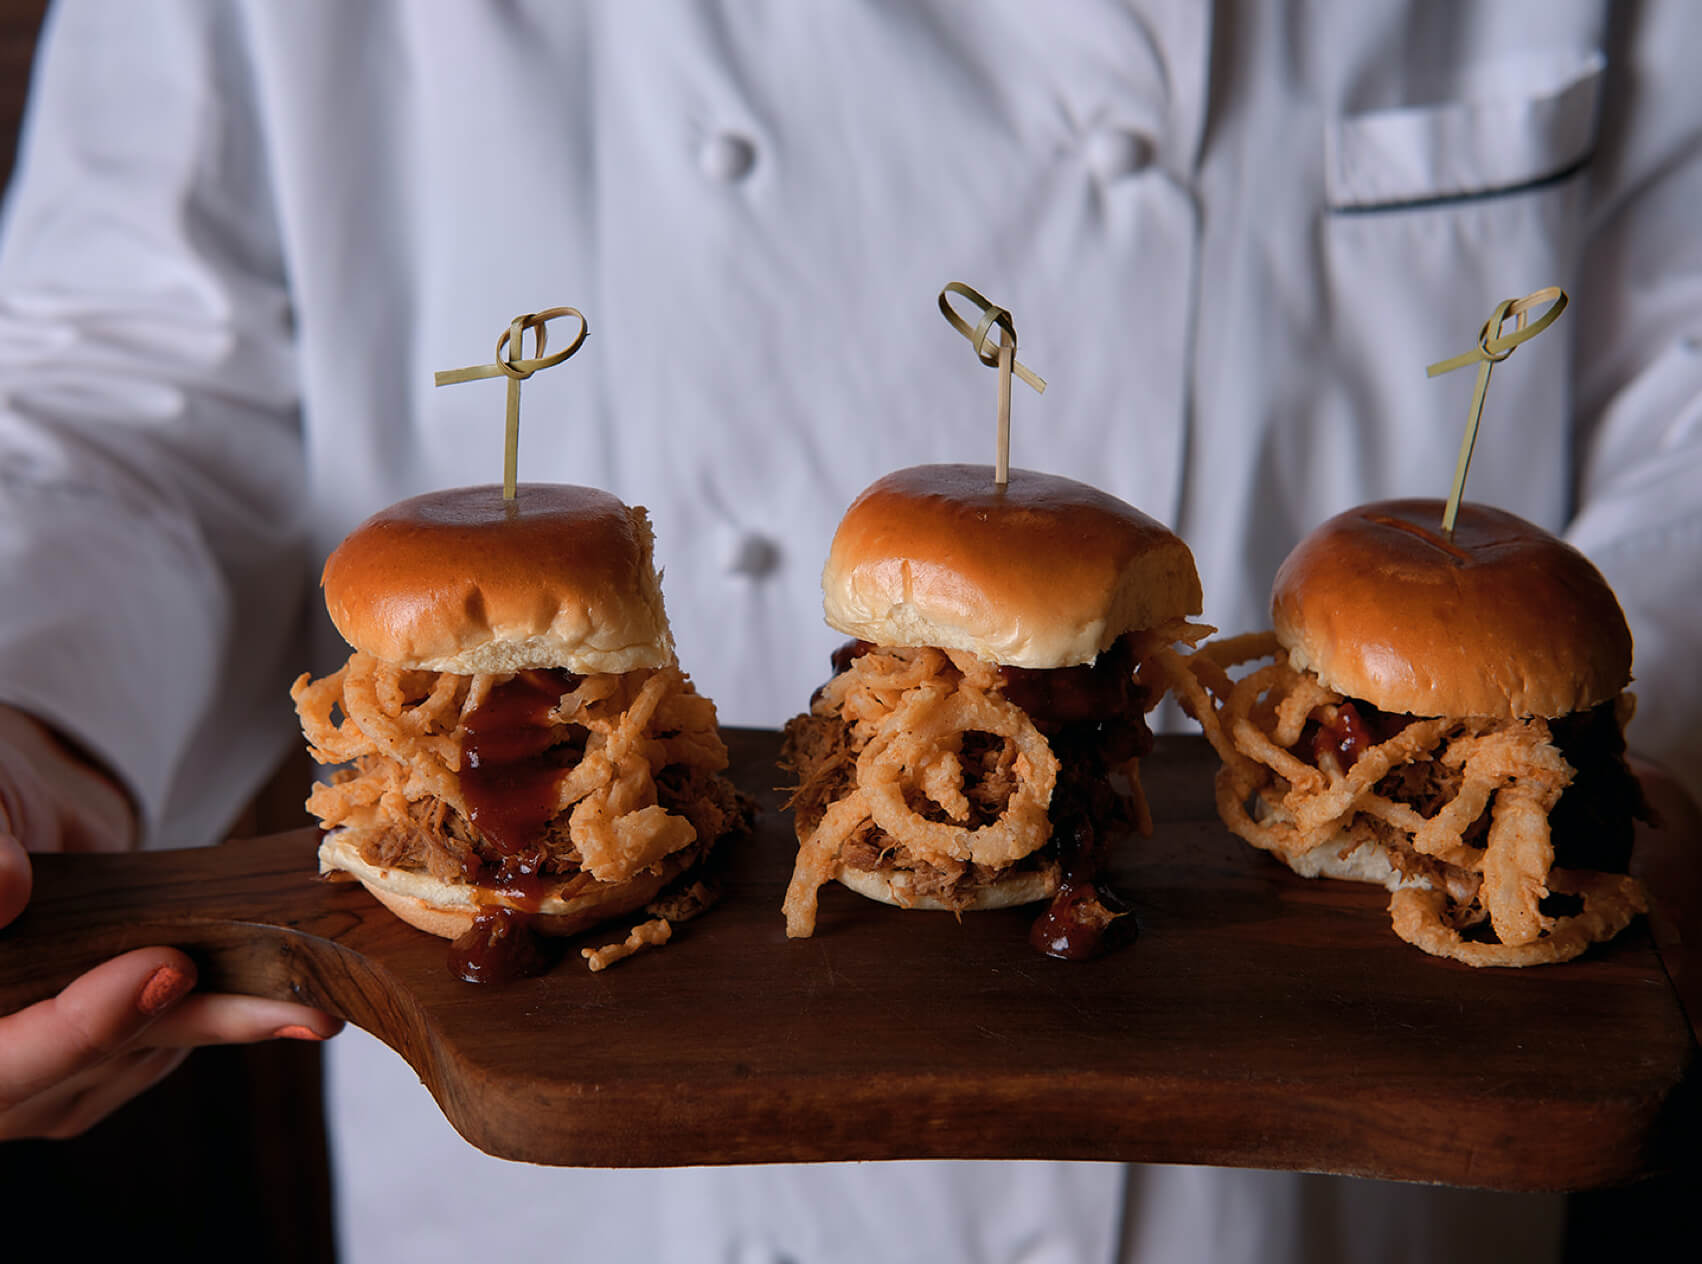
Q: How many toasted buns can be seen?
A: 3